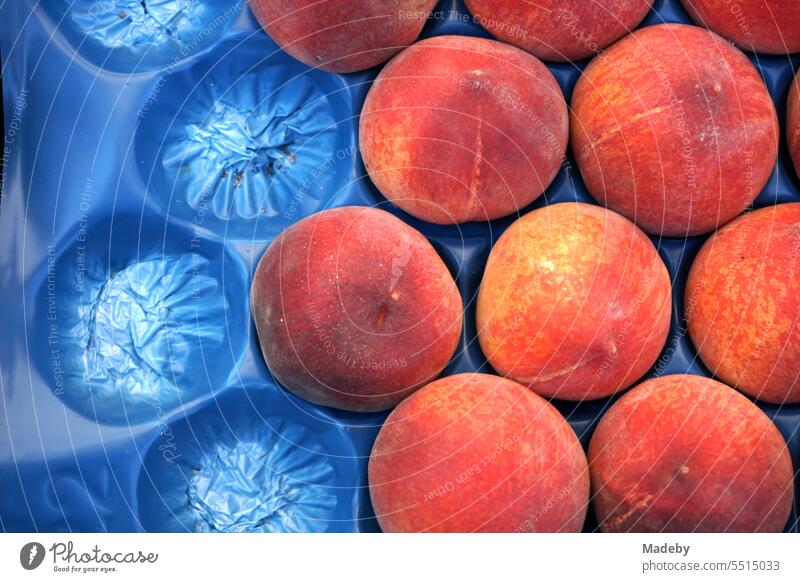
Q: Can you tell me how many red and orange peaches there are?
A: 11